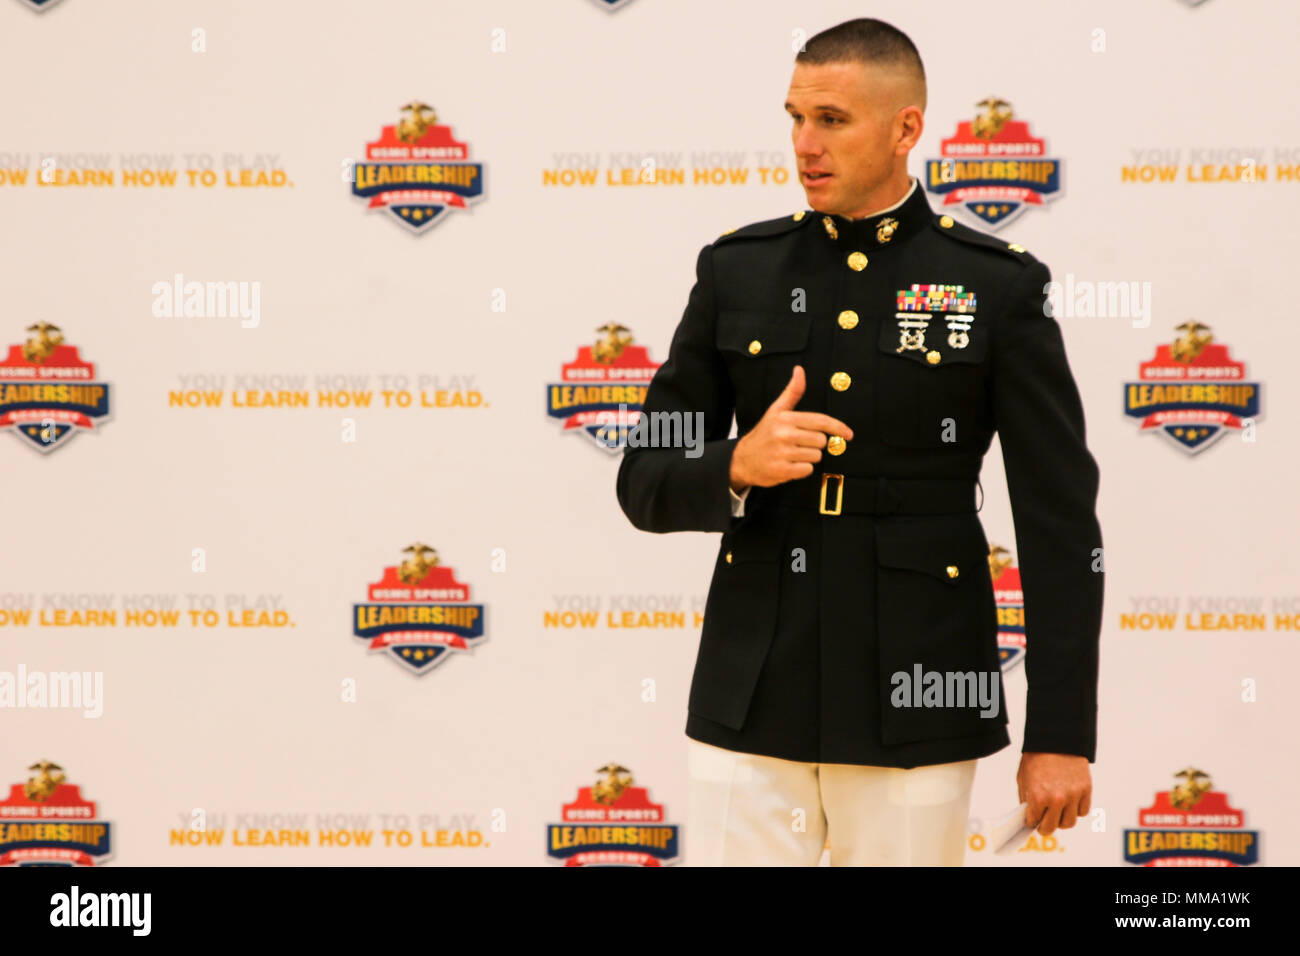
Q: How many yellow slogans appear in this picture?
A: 9